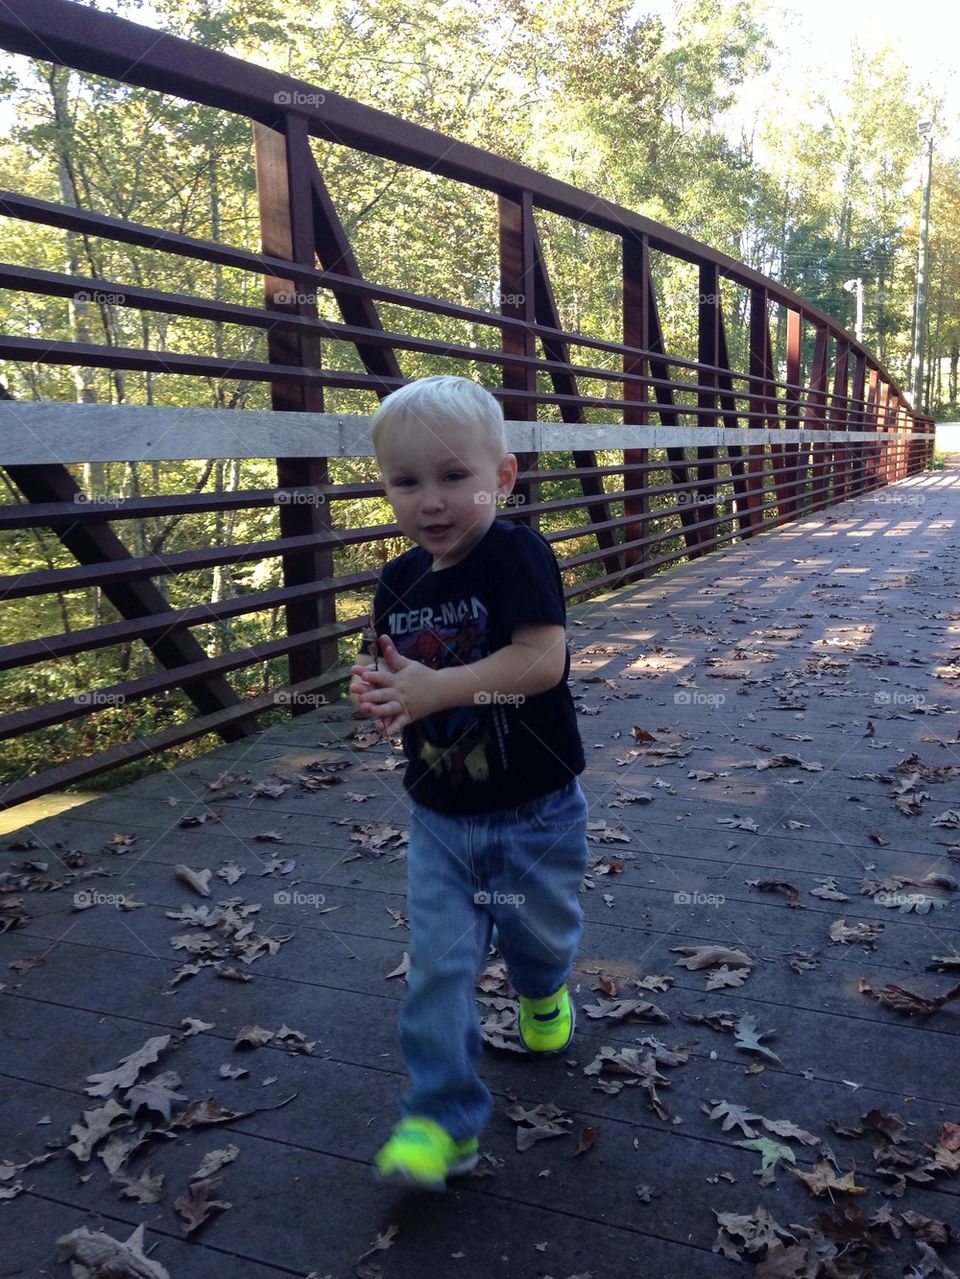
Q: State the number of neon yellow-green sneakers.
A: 2